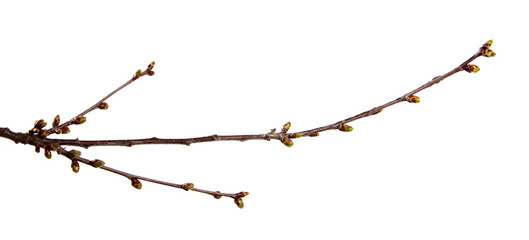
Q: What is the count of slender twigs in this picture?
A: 3